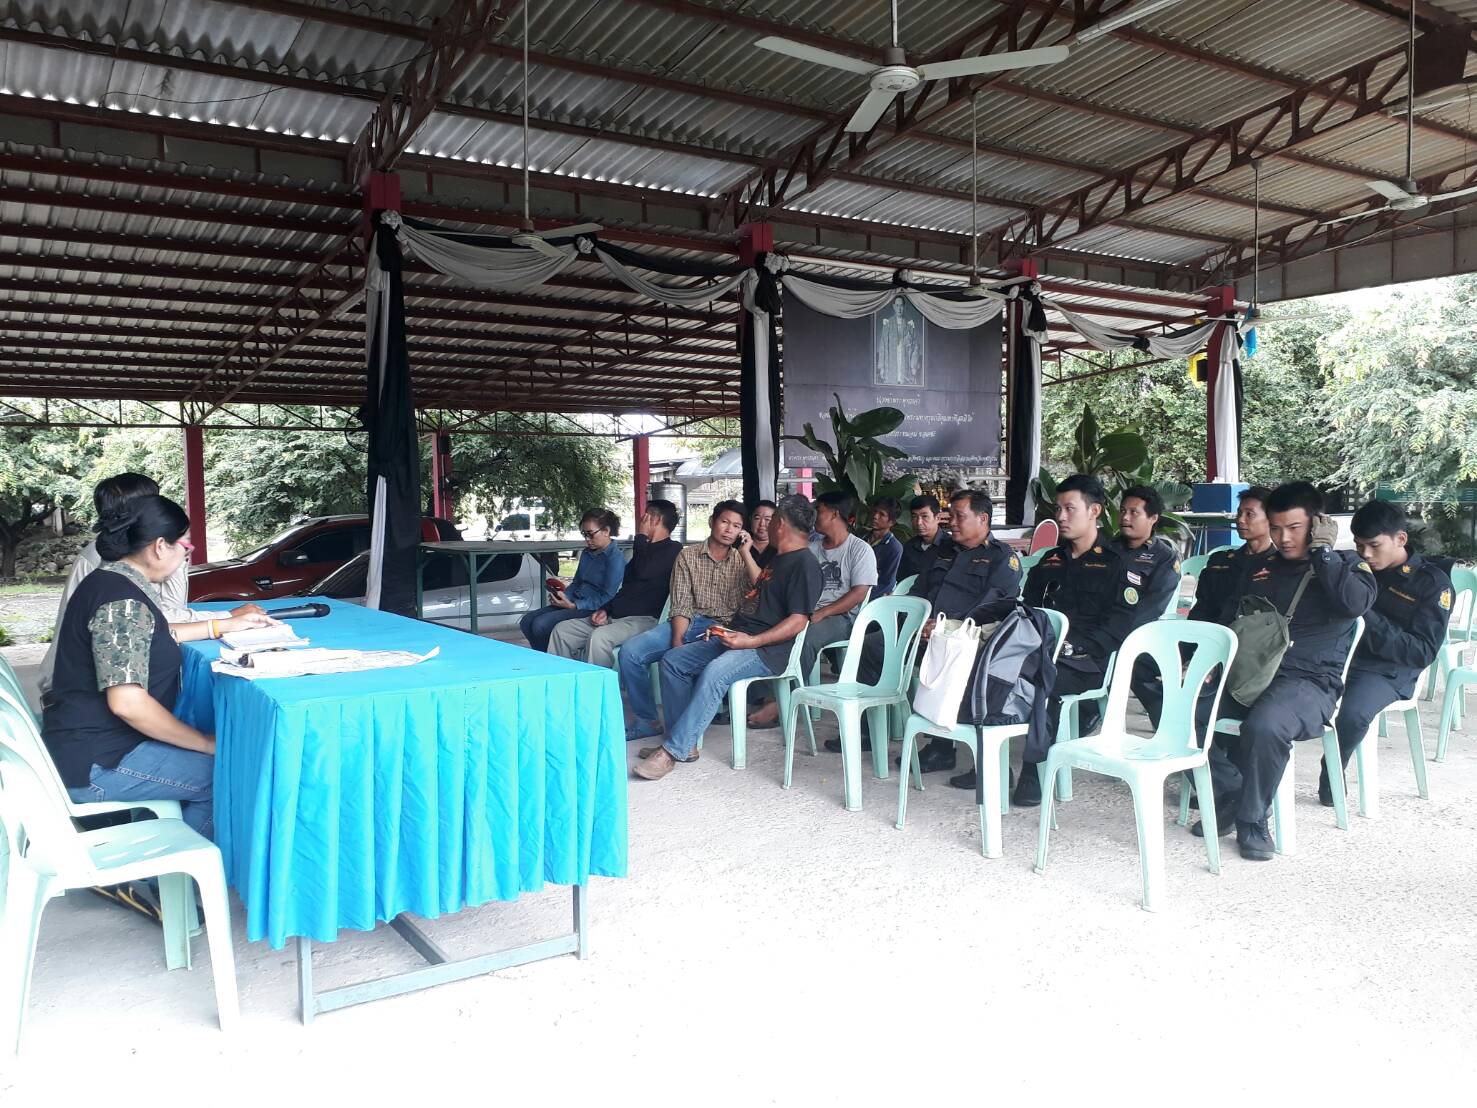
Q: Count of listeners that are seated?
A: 14